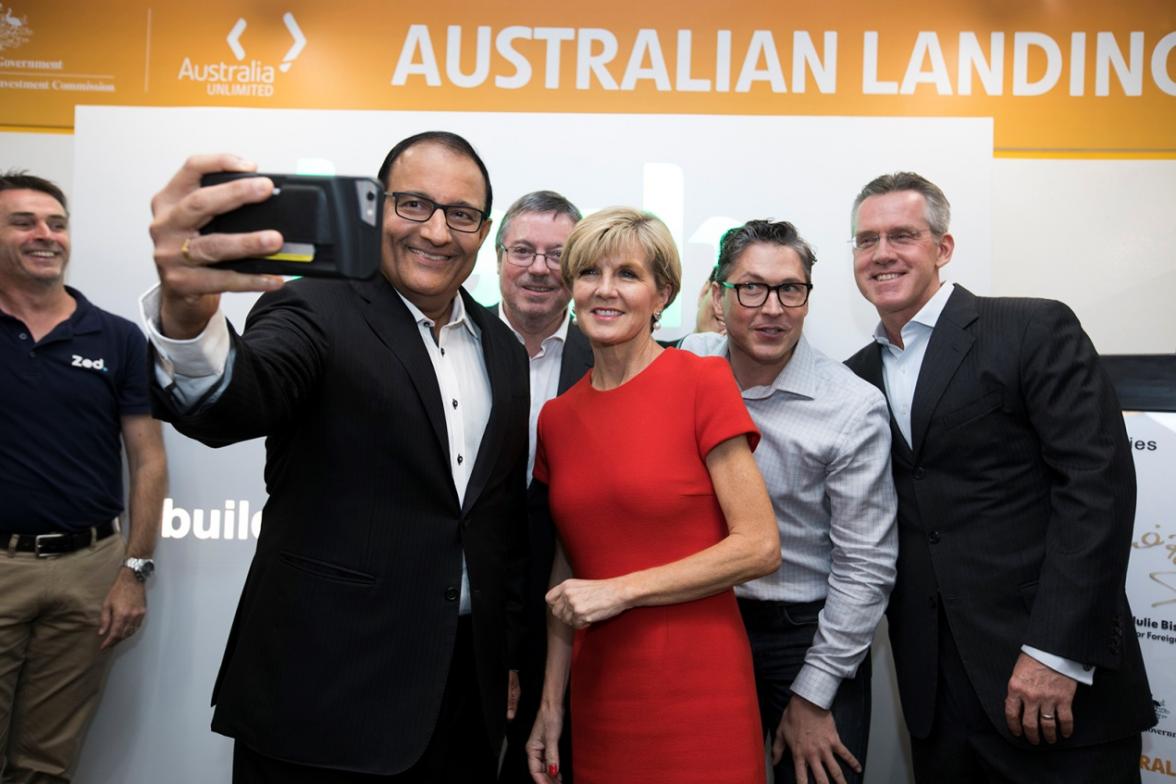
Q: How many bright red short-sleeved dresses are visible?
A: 1